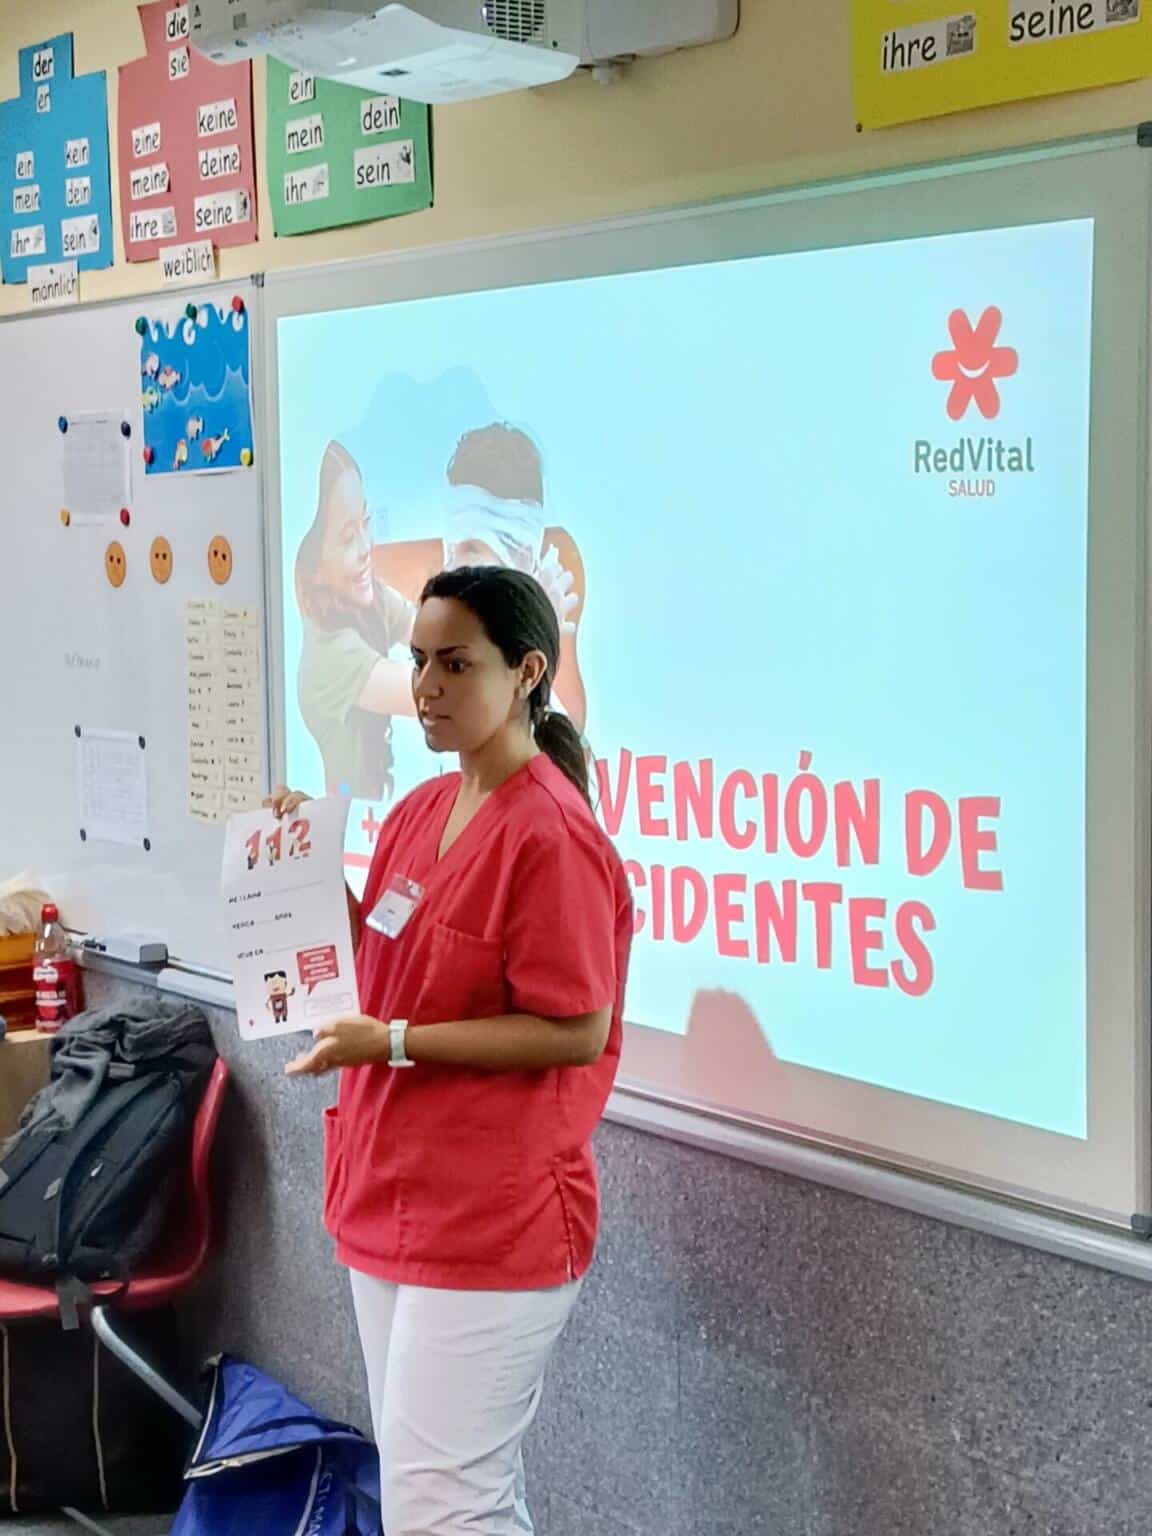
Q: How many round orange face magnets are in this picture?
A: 3